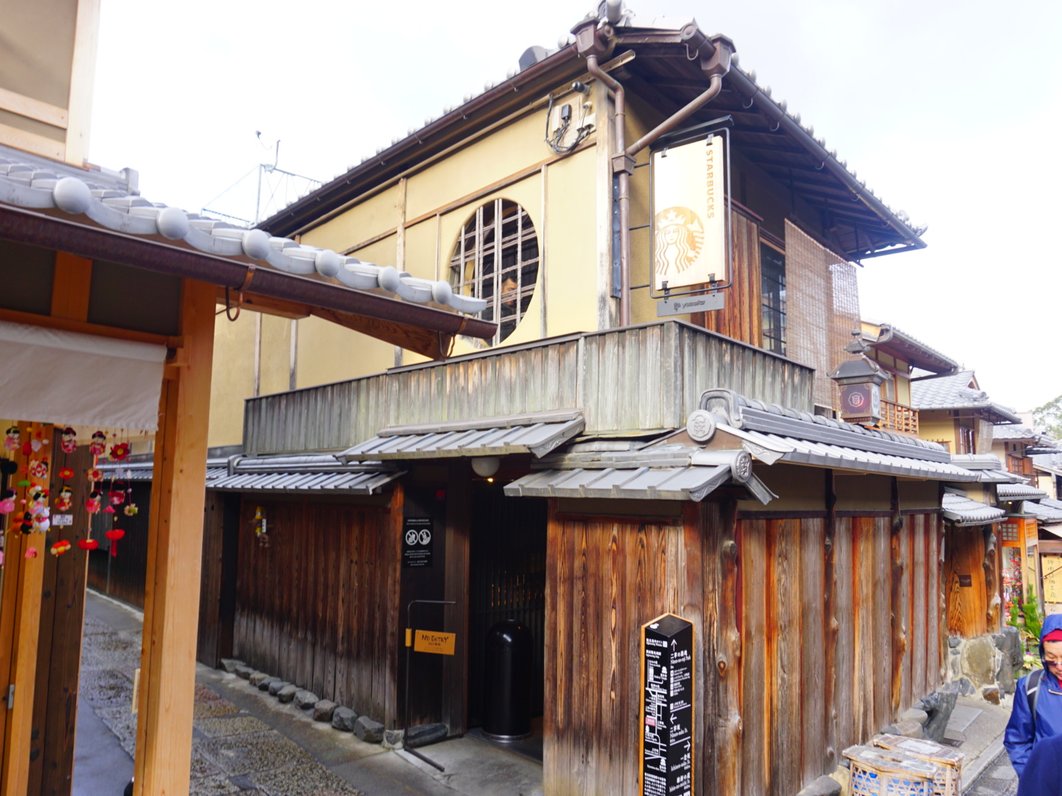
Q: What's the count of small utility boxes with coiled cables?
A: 1